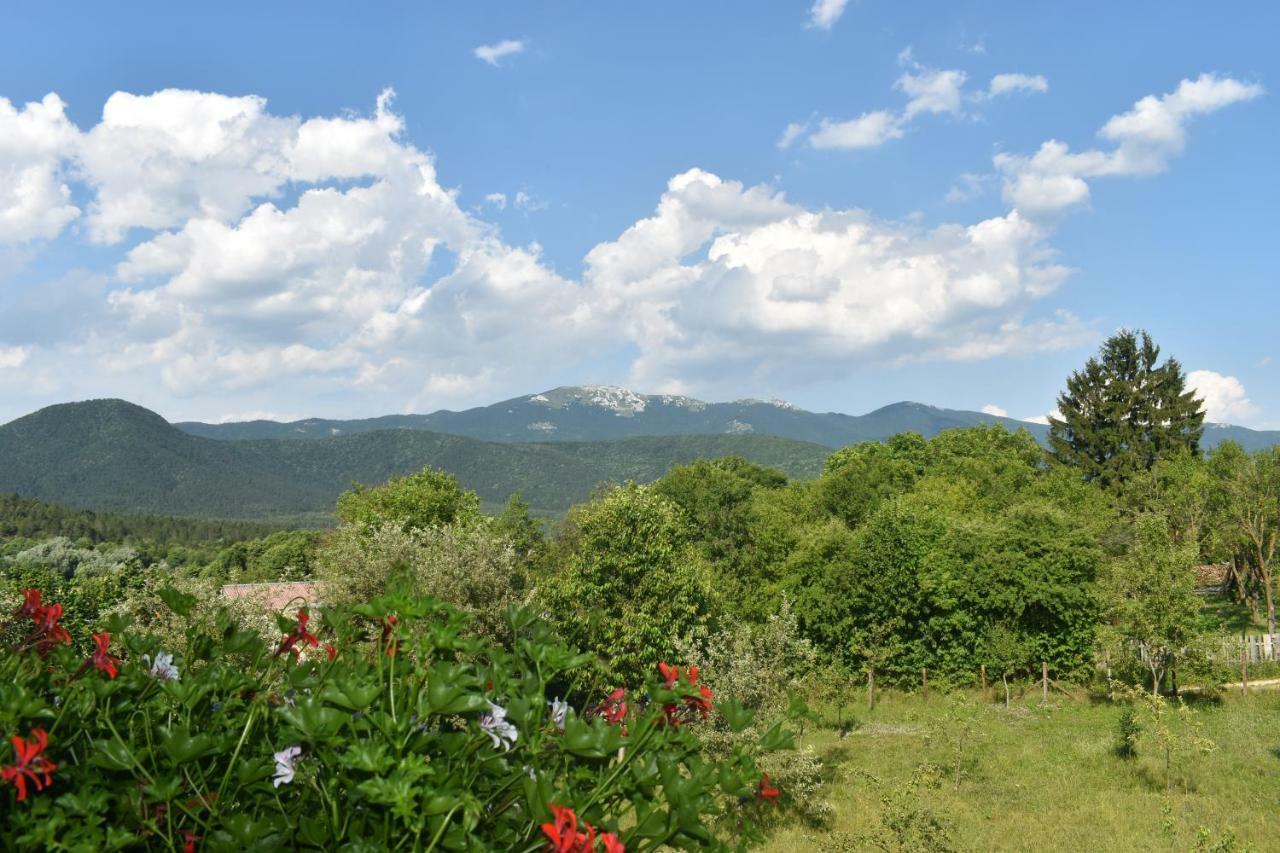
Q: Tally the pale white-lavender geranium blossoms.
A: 4